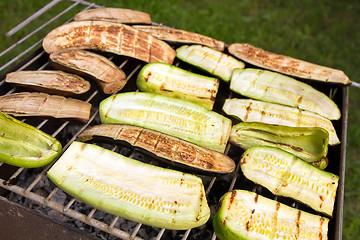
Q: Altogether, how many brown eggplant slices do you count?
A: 8